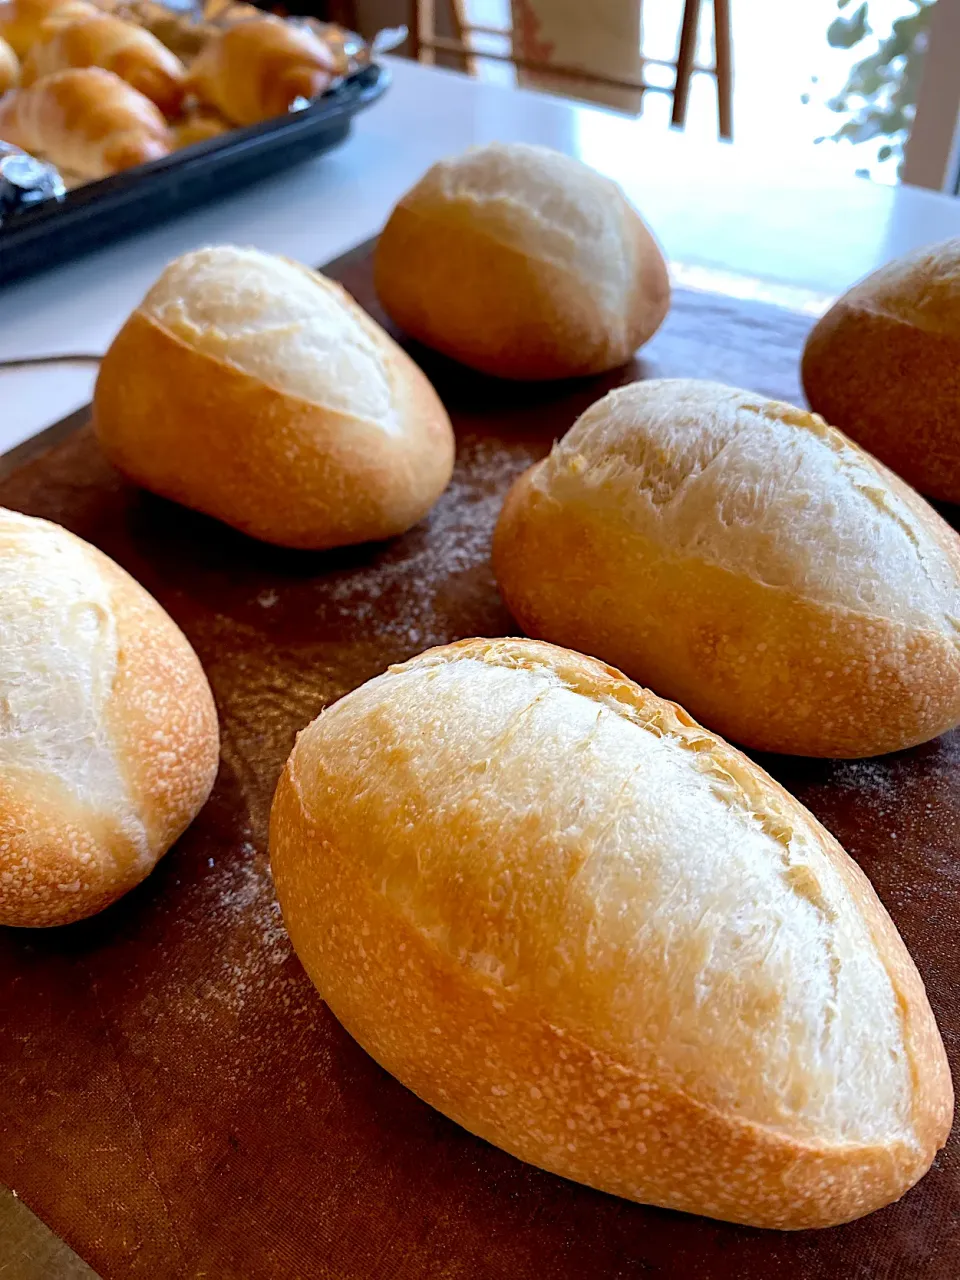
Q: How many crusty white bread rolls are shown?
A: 6